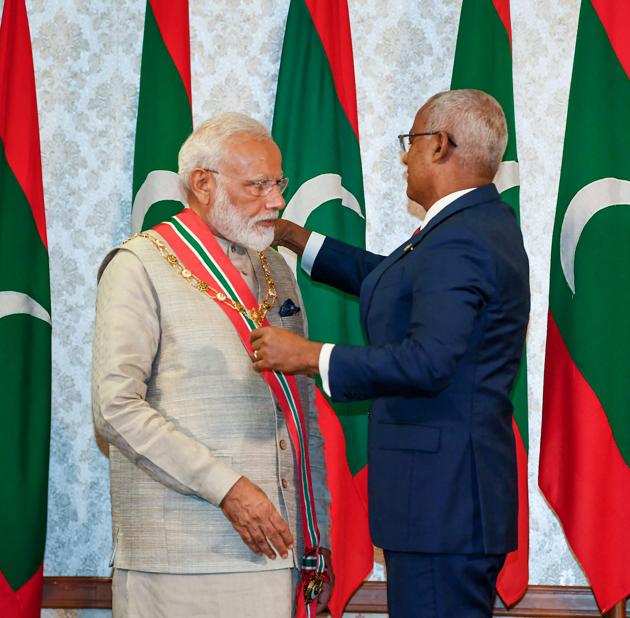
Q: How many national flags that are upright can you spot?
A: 5